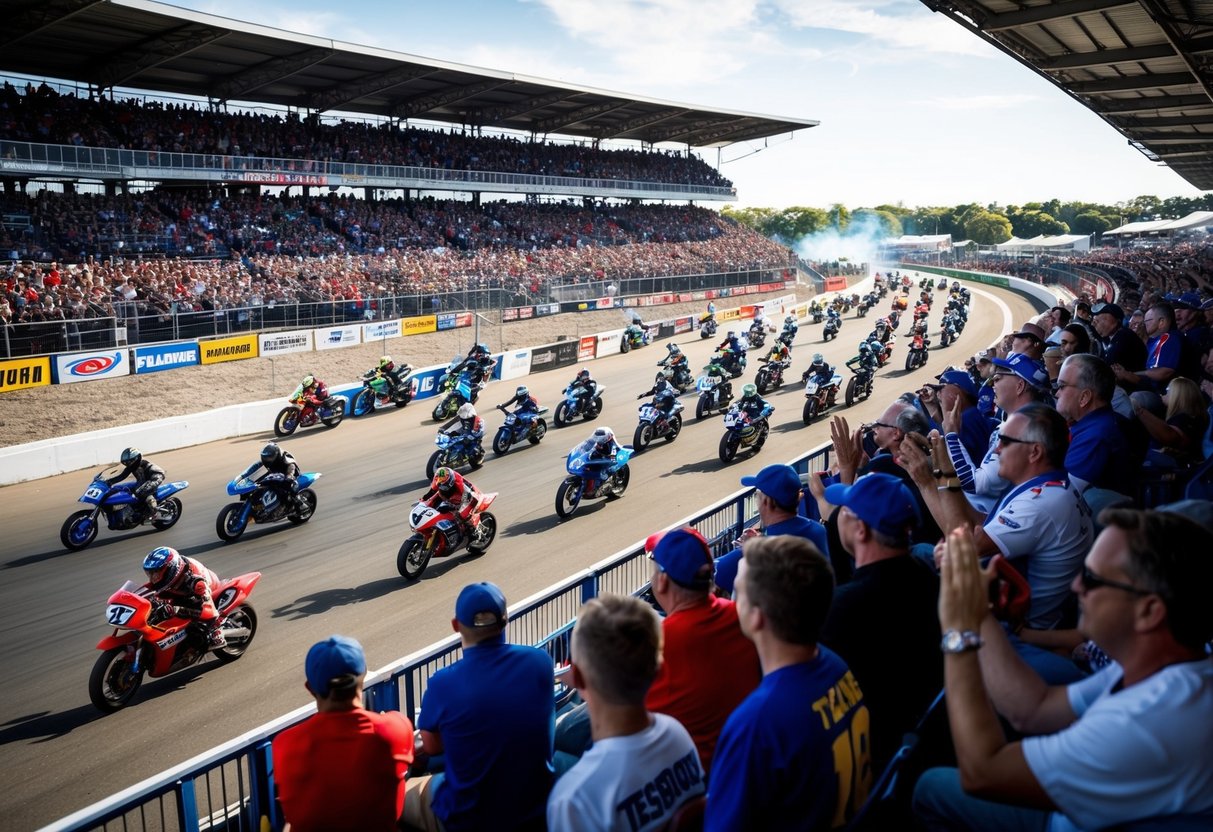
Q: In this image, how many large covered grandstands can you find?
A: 2